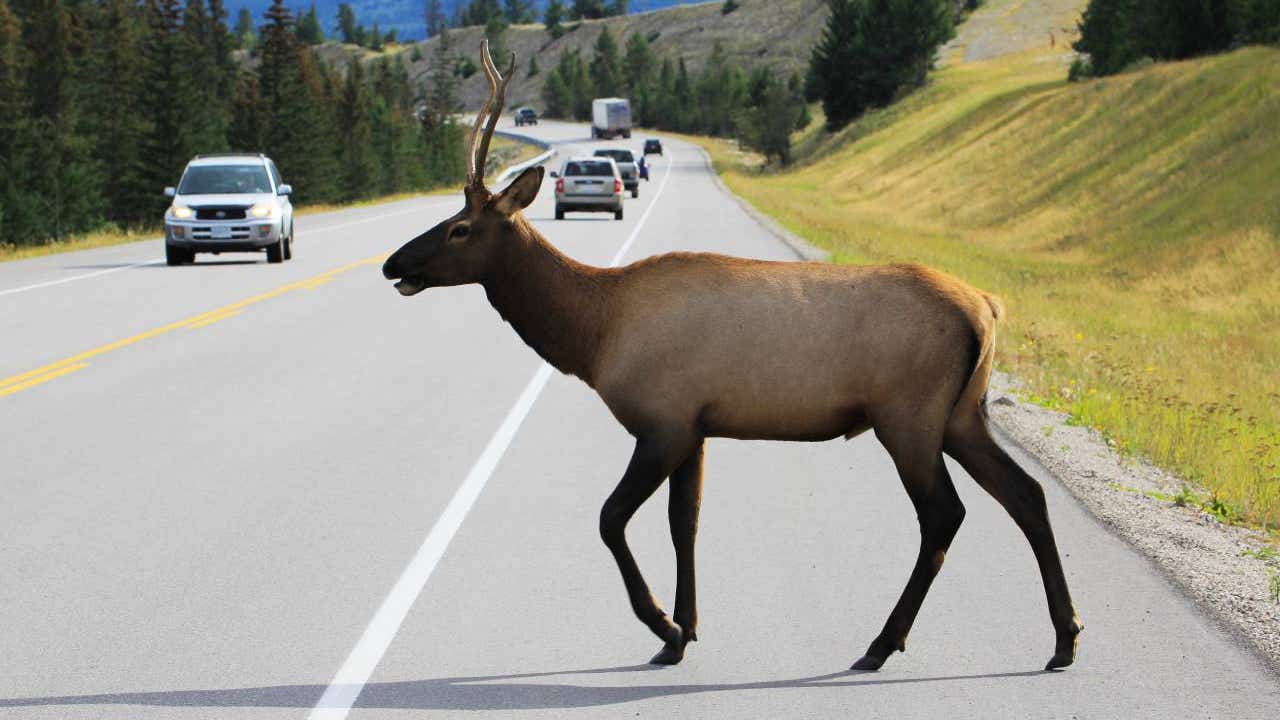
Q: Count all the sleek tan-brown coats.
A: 1